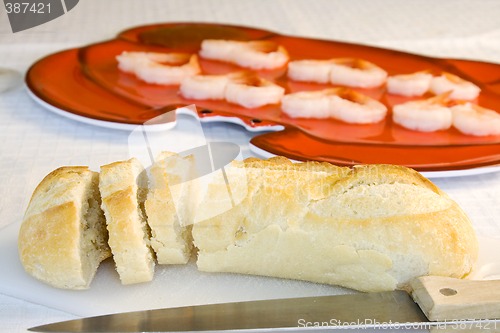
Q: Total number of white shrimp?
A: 14